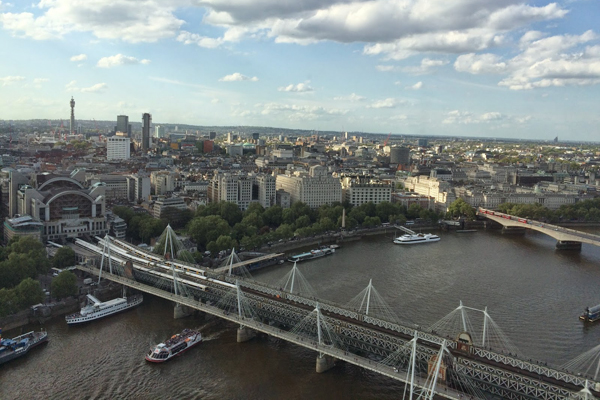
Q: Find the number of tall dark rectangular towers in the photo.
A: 2